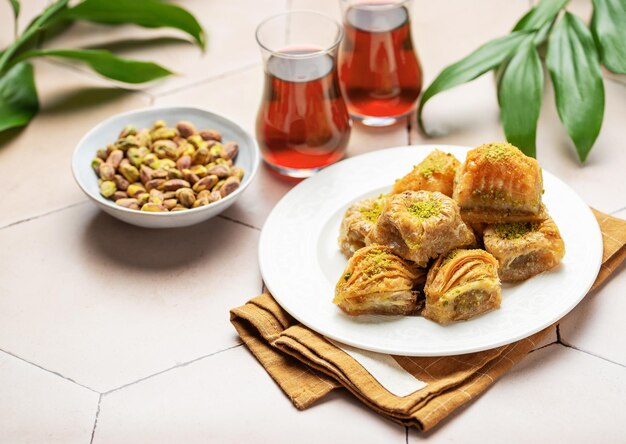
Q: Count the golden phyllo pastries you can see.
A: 7